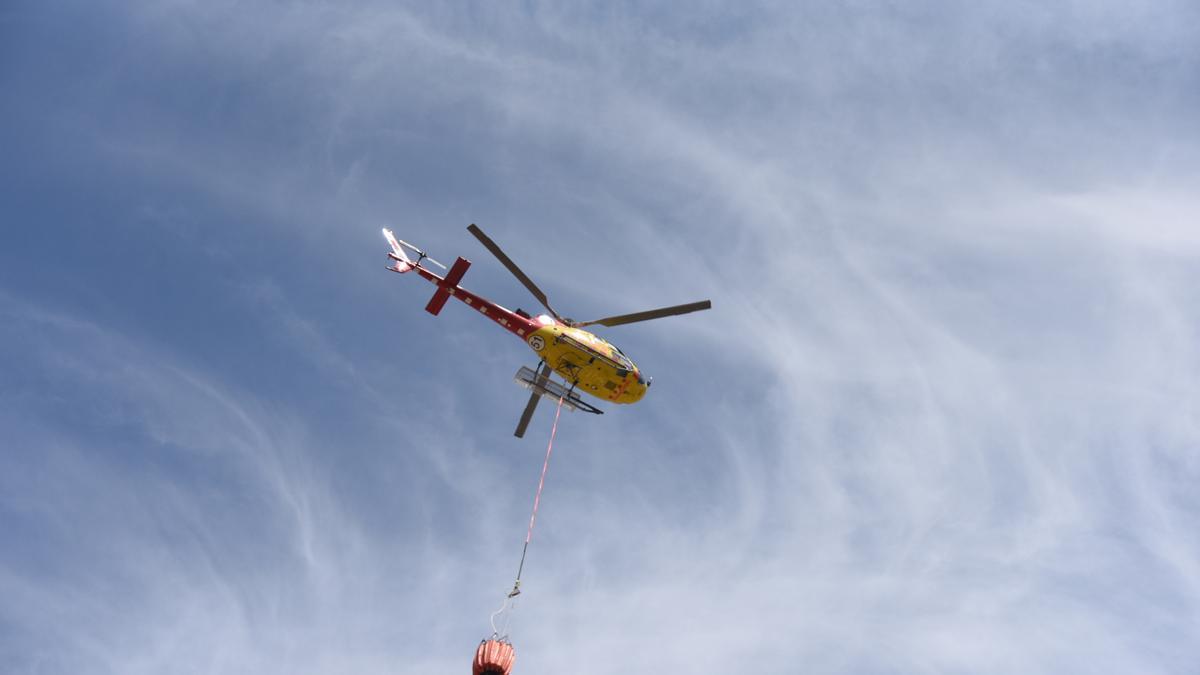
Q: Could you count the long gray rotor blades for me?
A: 3